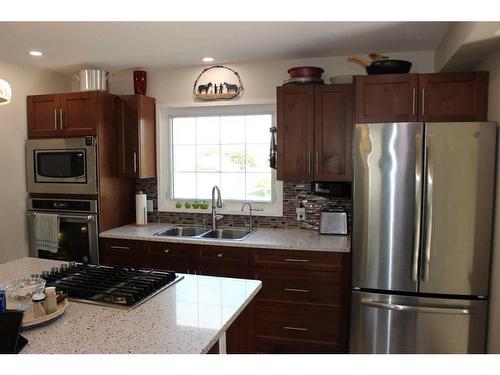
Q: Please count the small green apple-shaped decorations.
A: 4